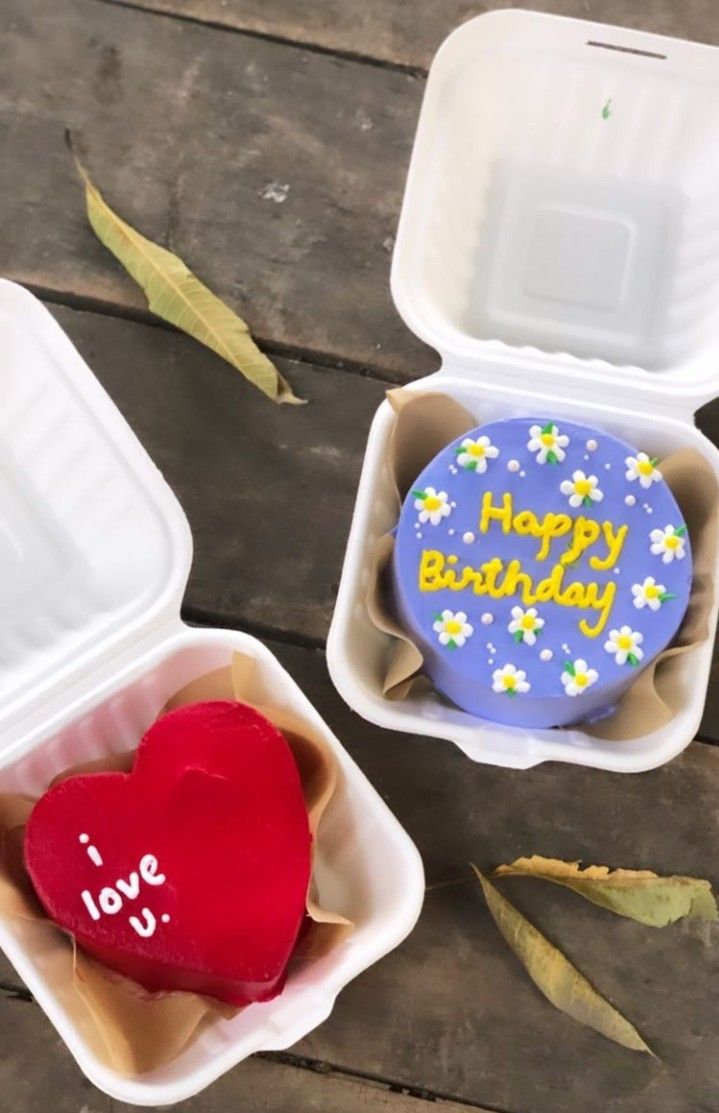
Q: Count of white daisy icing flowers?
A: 12